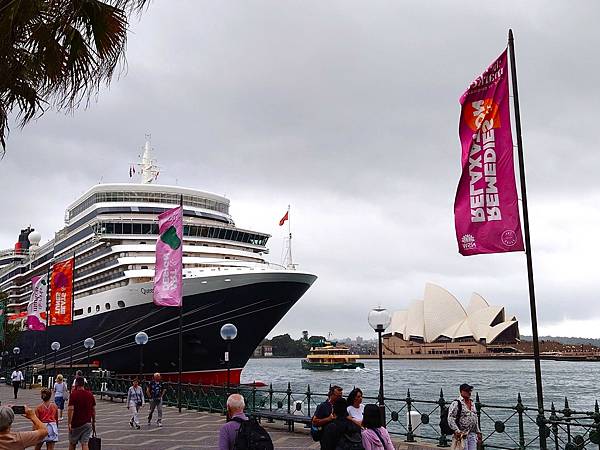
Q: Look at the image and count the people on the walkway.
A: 14